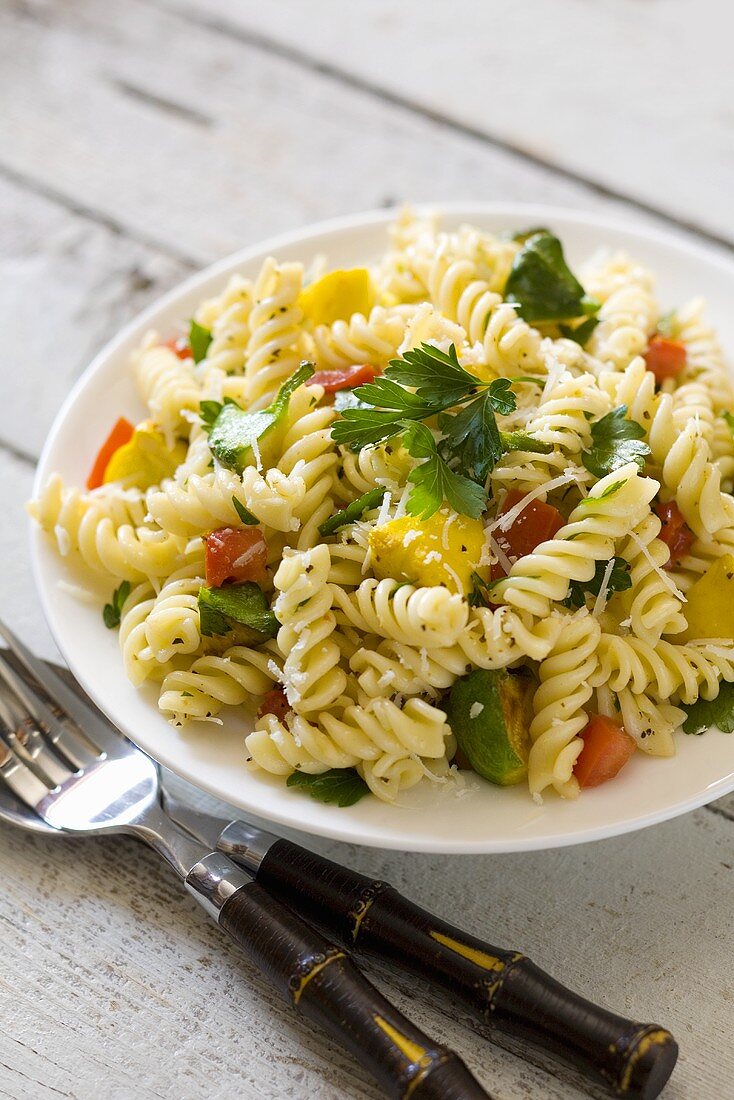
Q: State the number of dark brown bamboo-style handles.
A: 2